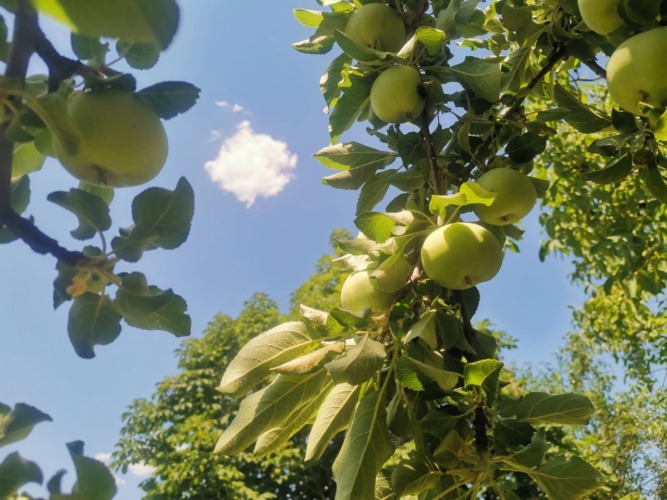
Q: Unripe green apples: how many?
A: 9